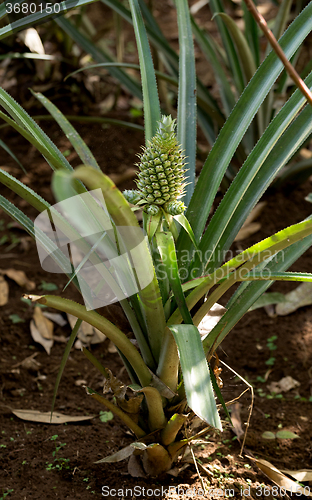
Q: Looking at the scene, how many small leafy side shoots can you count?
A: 3